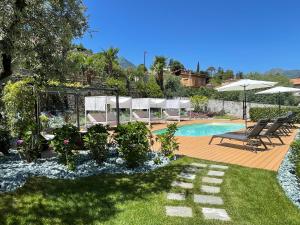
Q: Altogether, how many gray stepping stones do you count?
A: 12